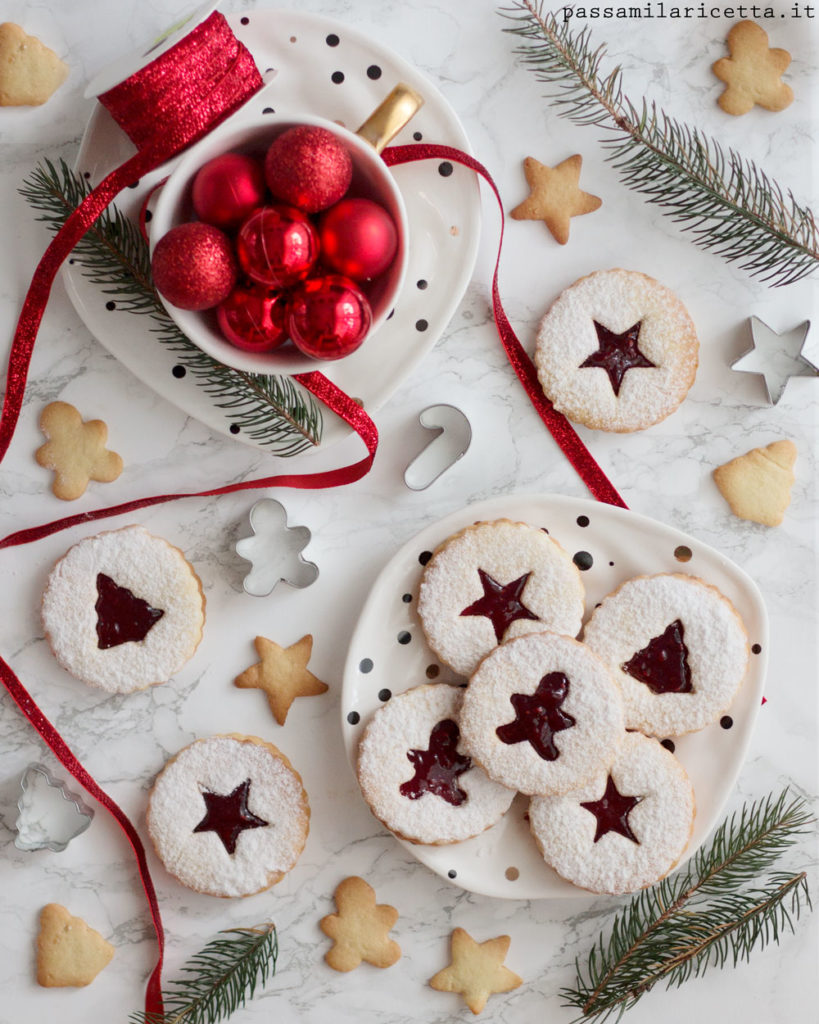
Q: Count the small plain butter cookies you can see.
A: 9